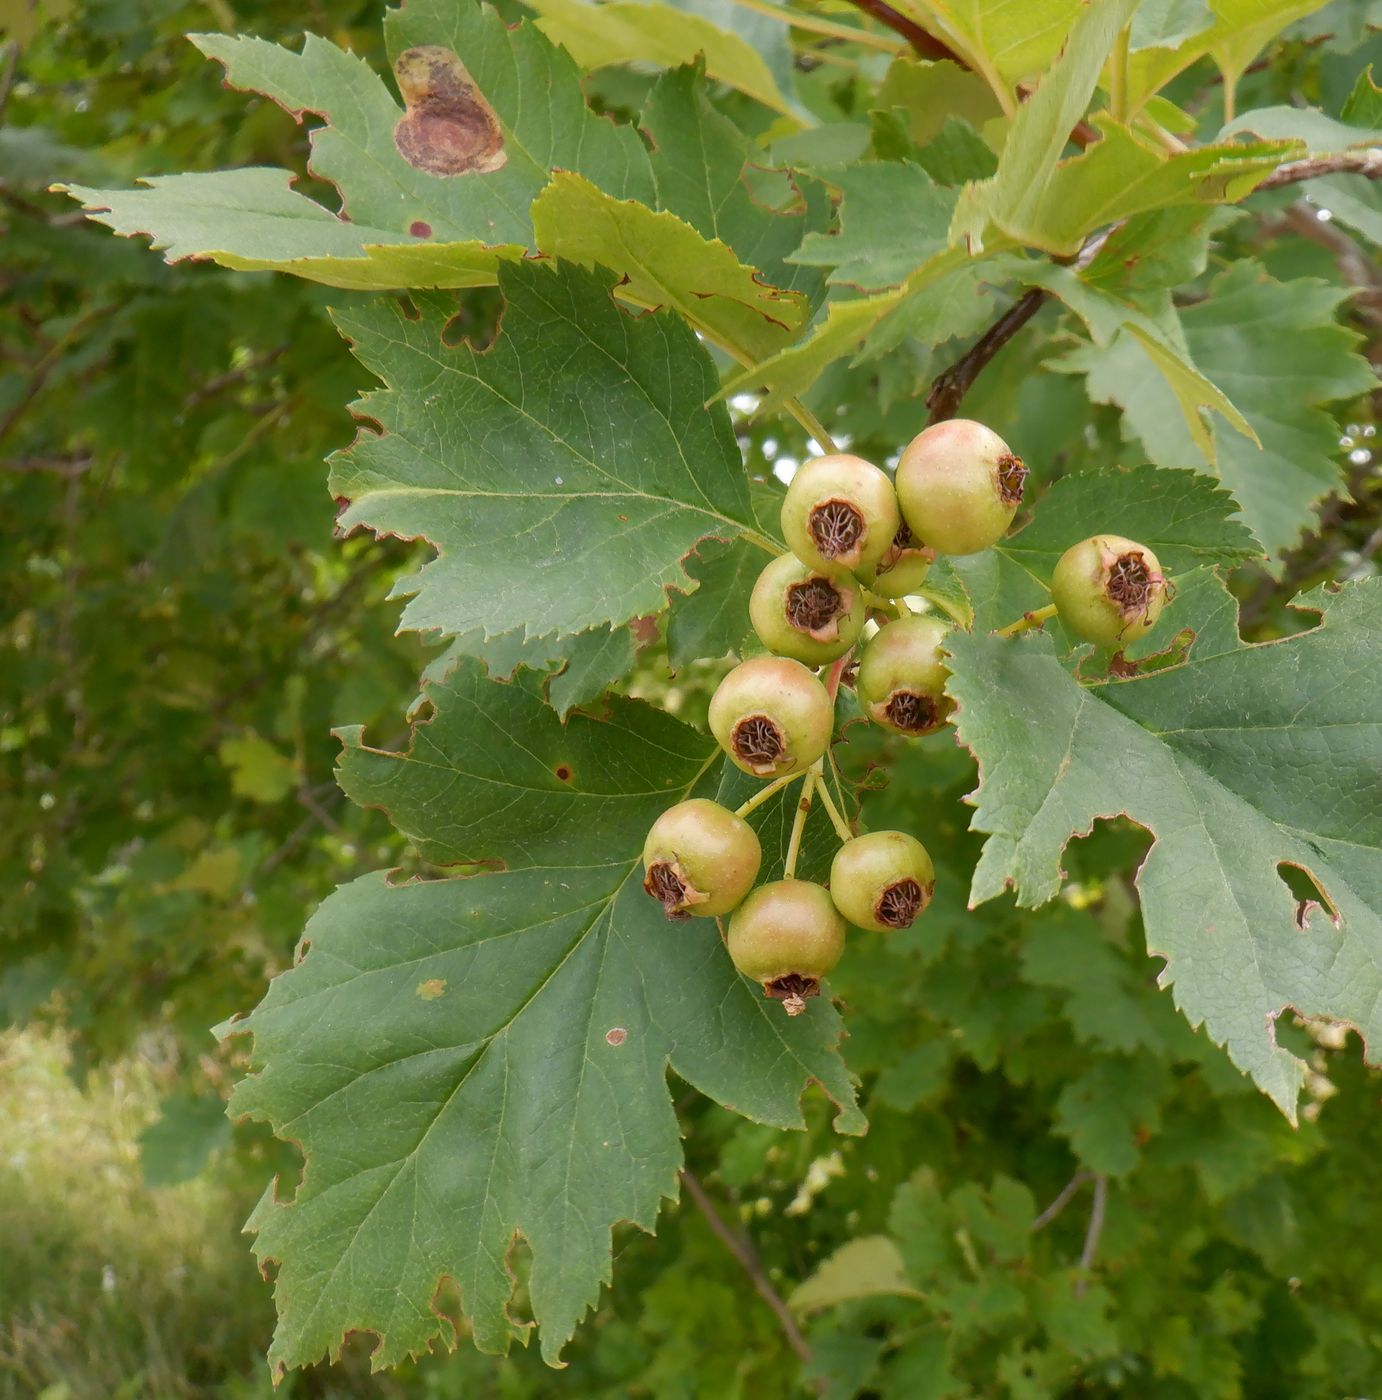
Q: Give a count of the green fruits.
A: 10